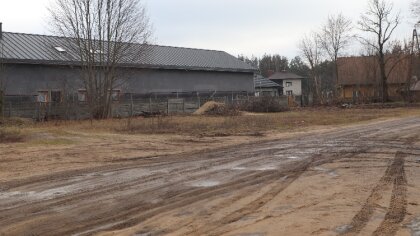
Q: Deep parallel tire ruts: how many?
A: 2